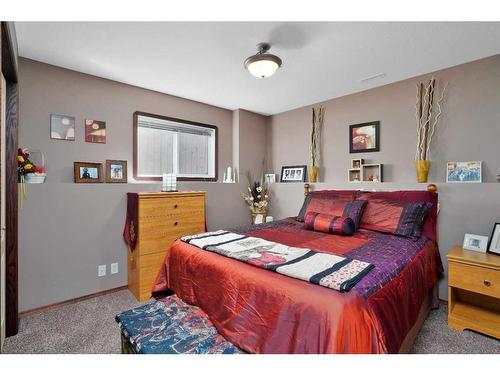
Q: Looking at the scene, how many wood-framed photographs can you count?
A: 2